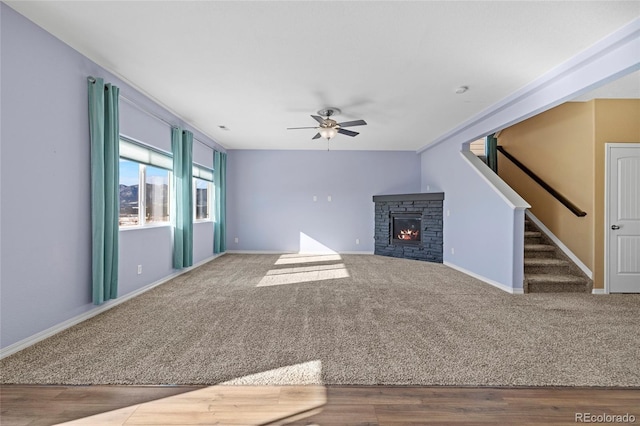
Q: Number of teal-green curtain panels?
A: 3